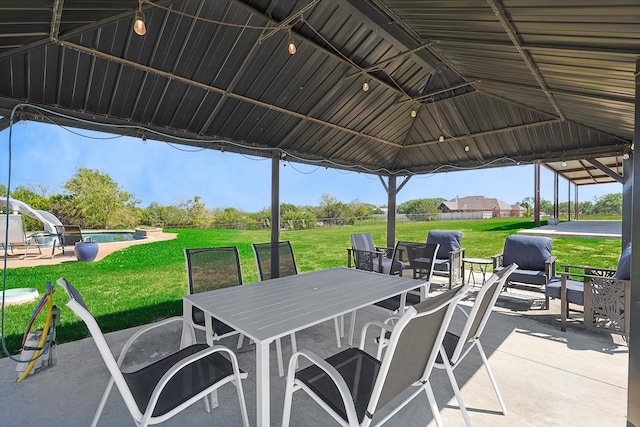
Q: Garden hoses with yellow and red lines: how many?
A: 1